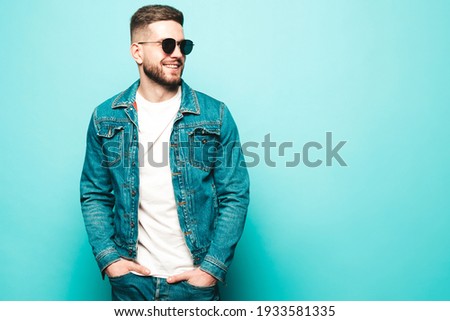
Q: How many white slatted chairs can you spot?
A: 0